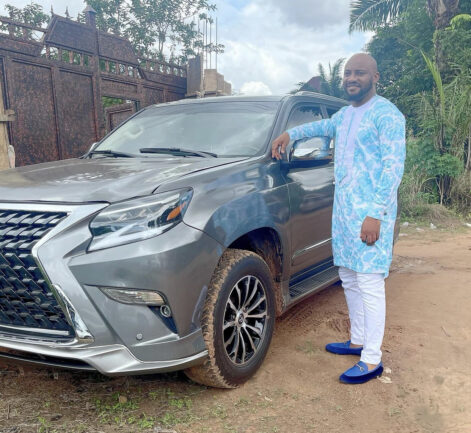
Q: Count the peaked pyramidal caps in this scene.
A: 1